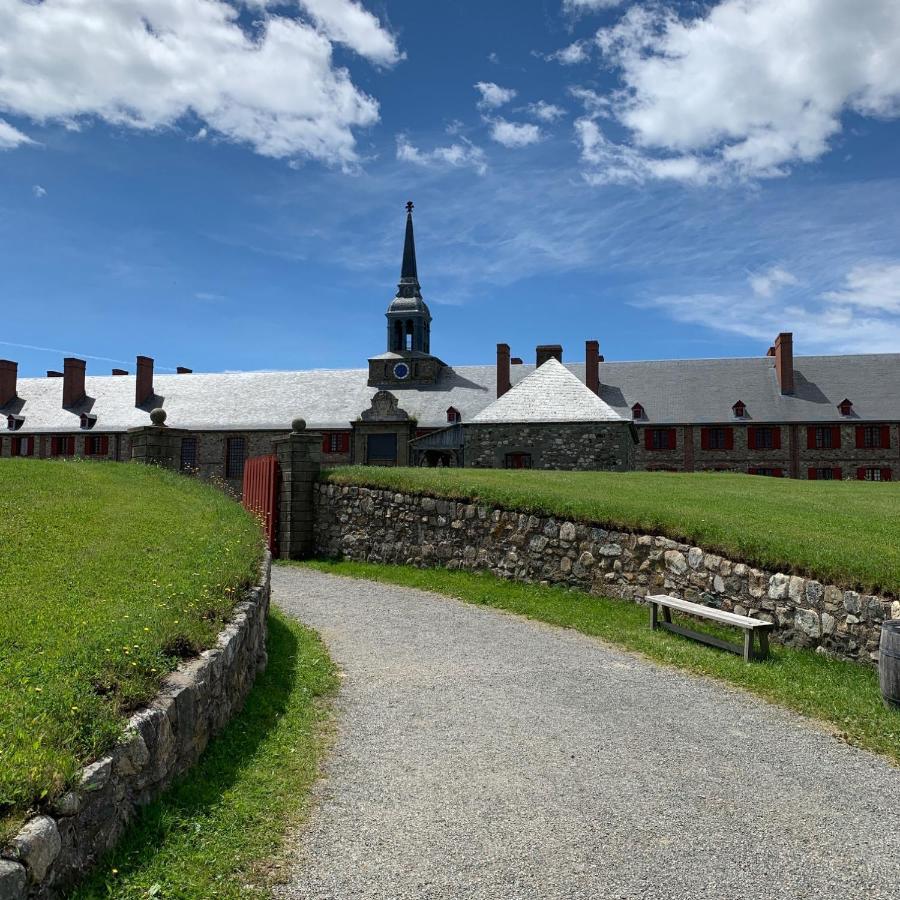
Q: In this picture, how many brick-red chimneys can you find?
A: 12